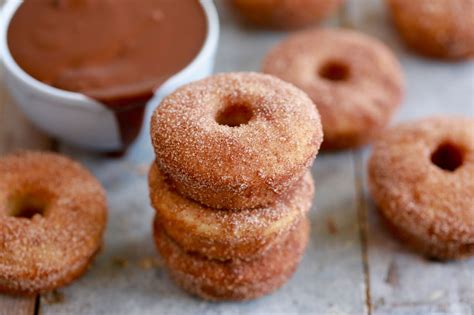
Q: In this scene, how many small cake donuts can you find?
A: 8